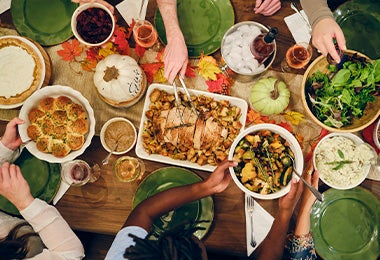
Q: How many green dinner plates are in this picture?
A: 6